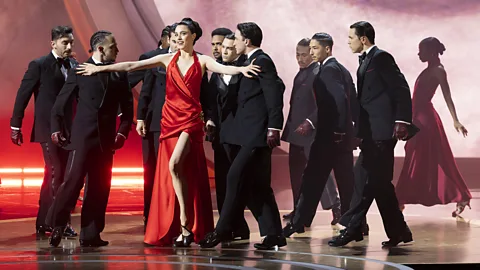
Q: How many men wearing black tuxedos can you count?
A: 10